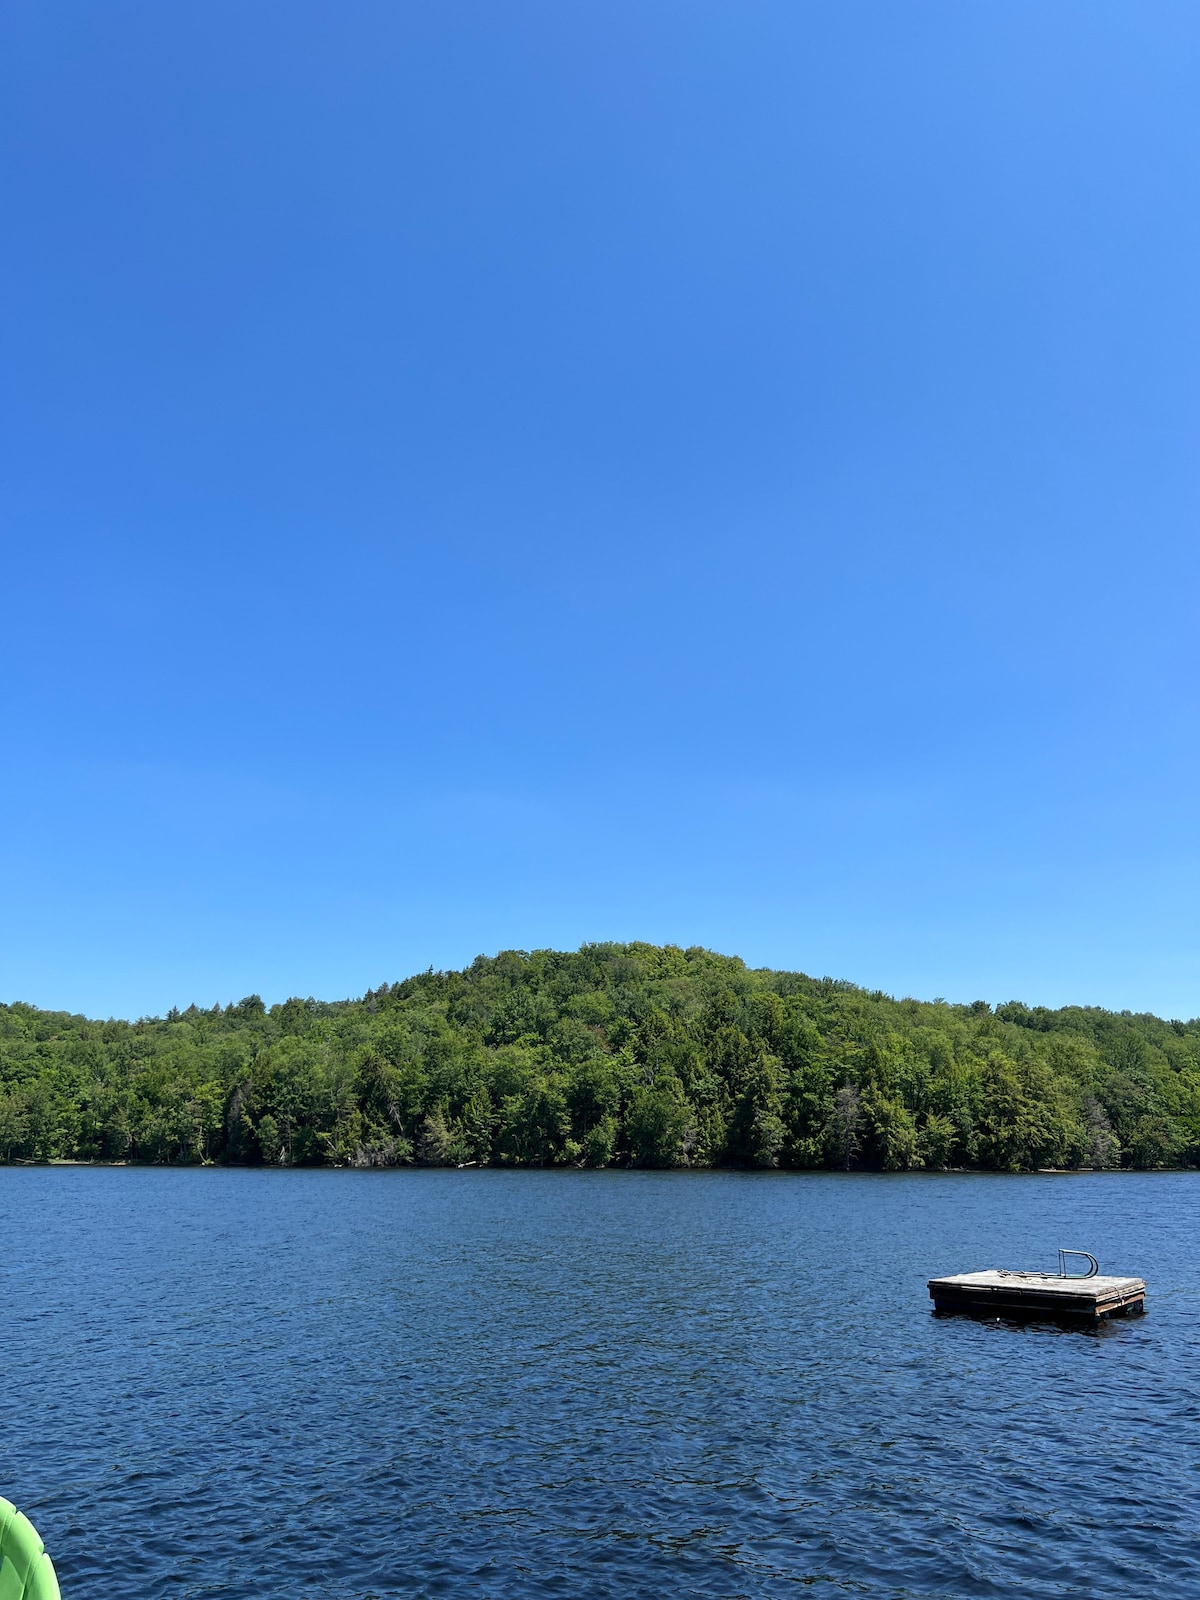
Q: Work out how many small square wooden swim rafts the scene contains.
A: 1